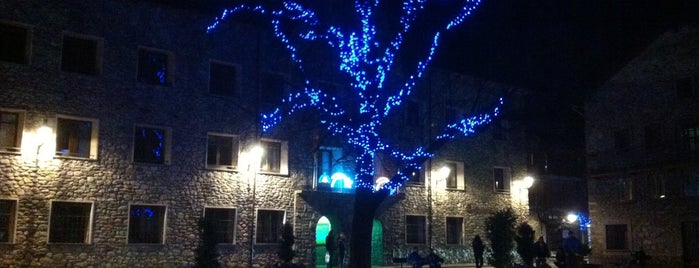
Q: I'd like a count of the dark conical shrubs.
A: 4